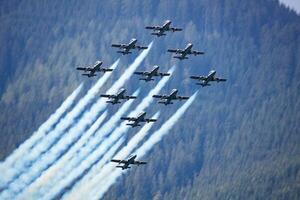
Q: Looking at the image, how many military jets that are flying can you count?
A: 10